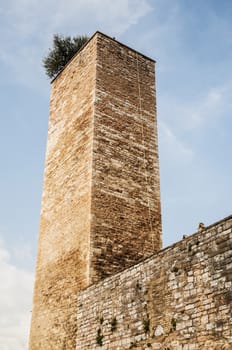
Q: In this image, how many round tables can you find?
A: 0